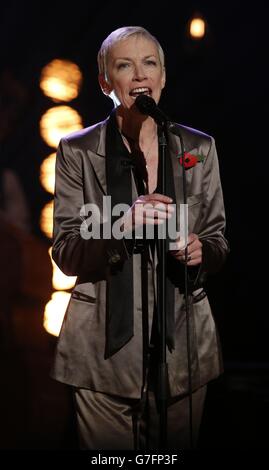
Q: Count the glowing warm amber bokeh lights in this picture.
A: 7